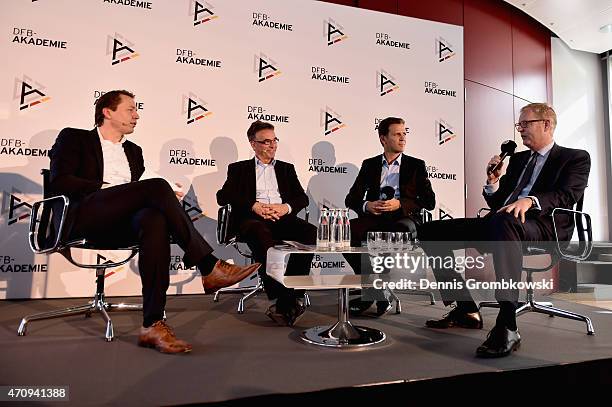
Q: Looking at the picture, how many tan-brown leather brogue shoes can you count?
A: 2